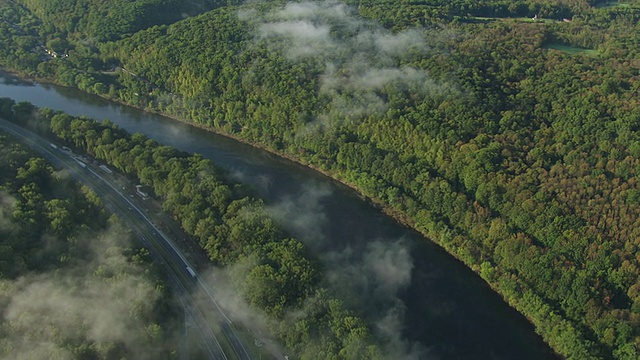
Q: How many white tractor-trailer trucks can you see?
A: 3